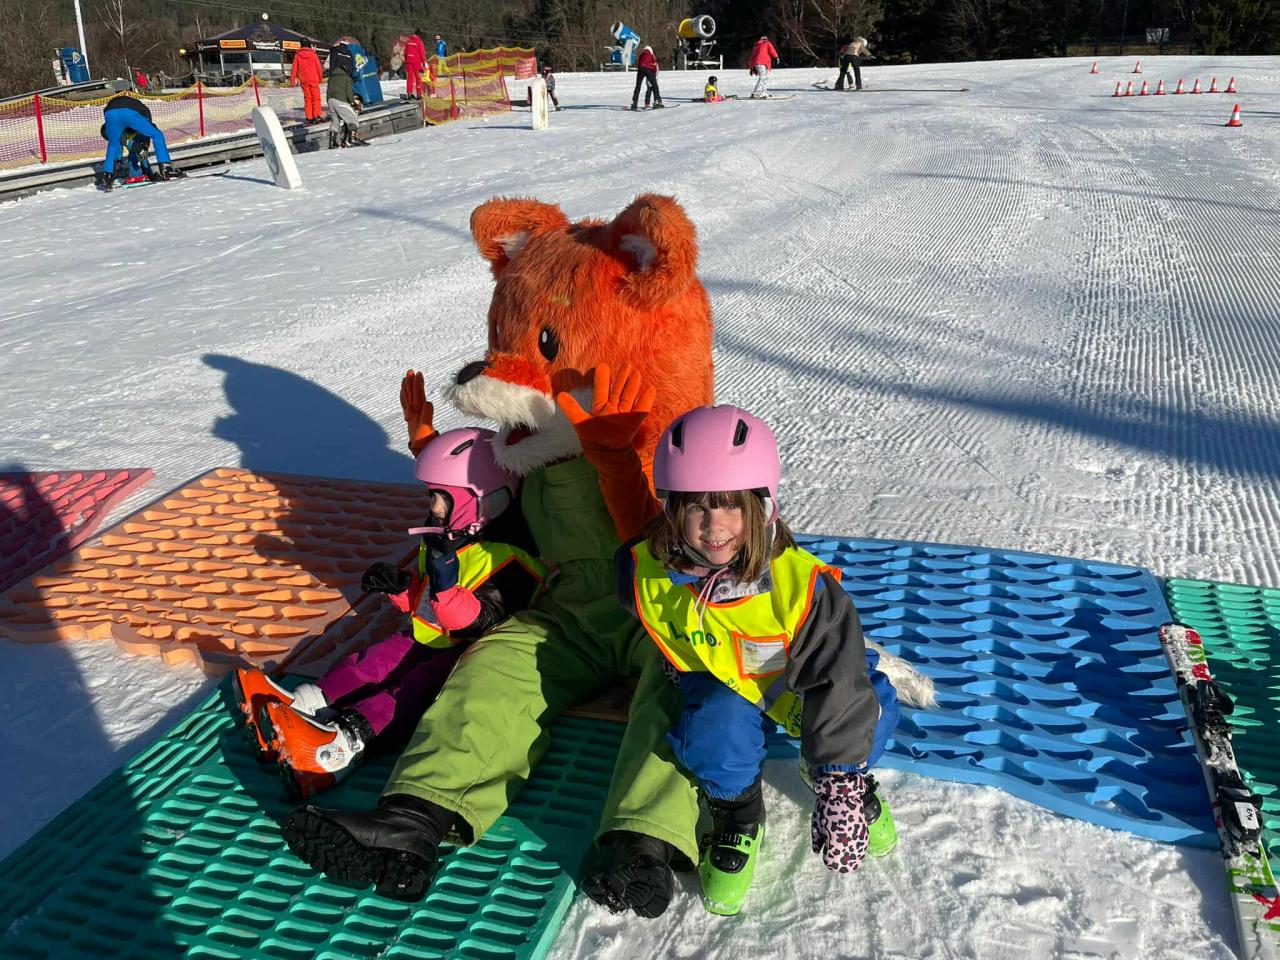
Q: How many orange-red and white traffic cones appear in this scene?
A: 11